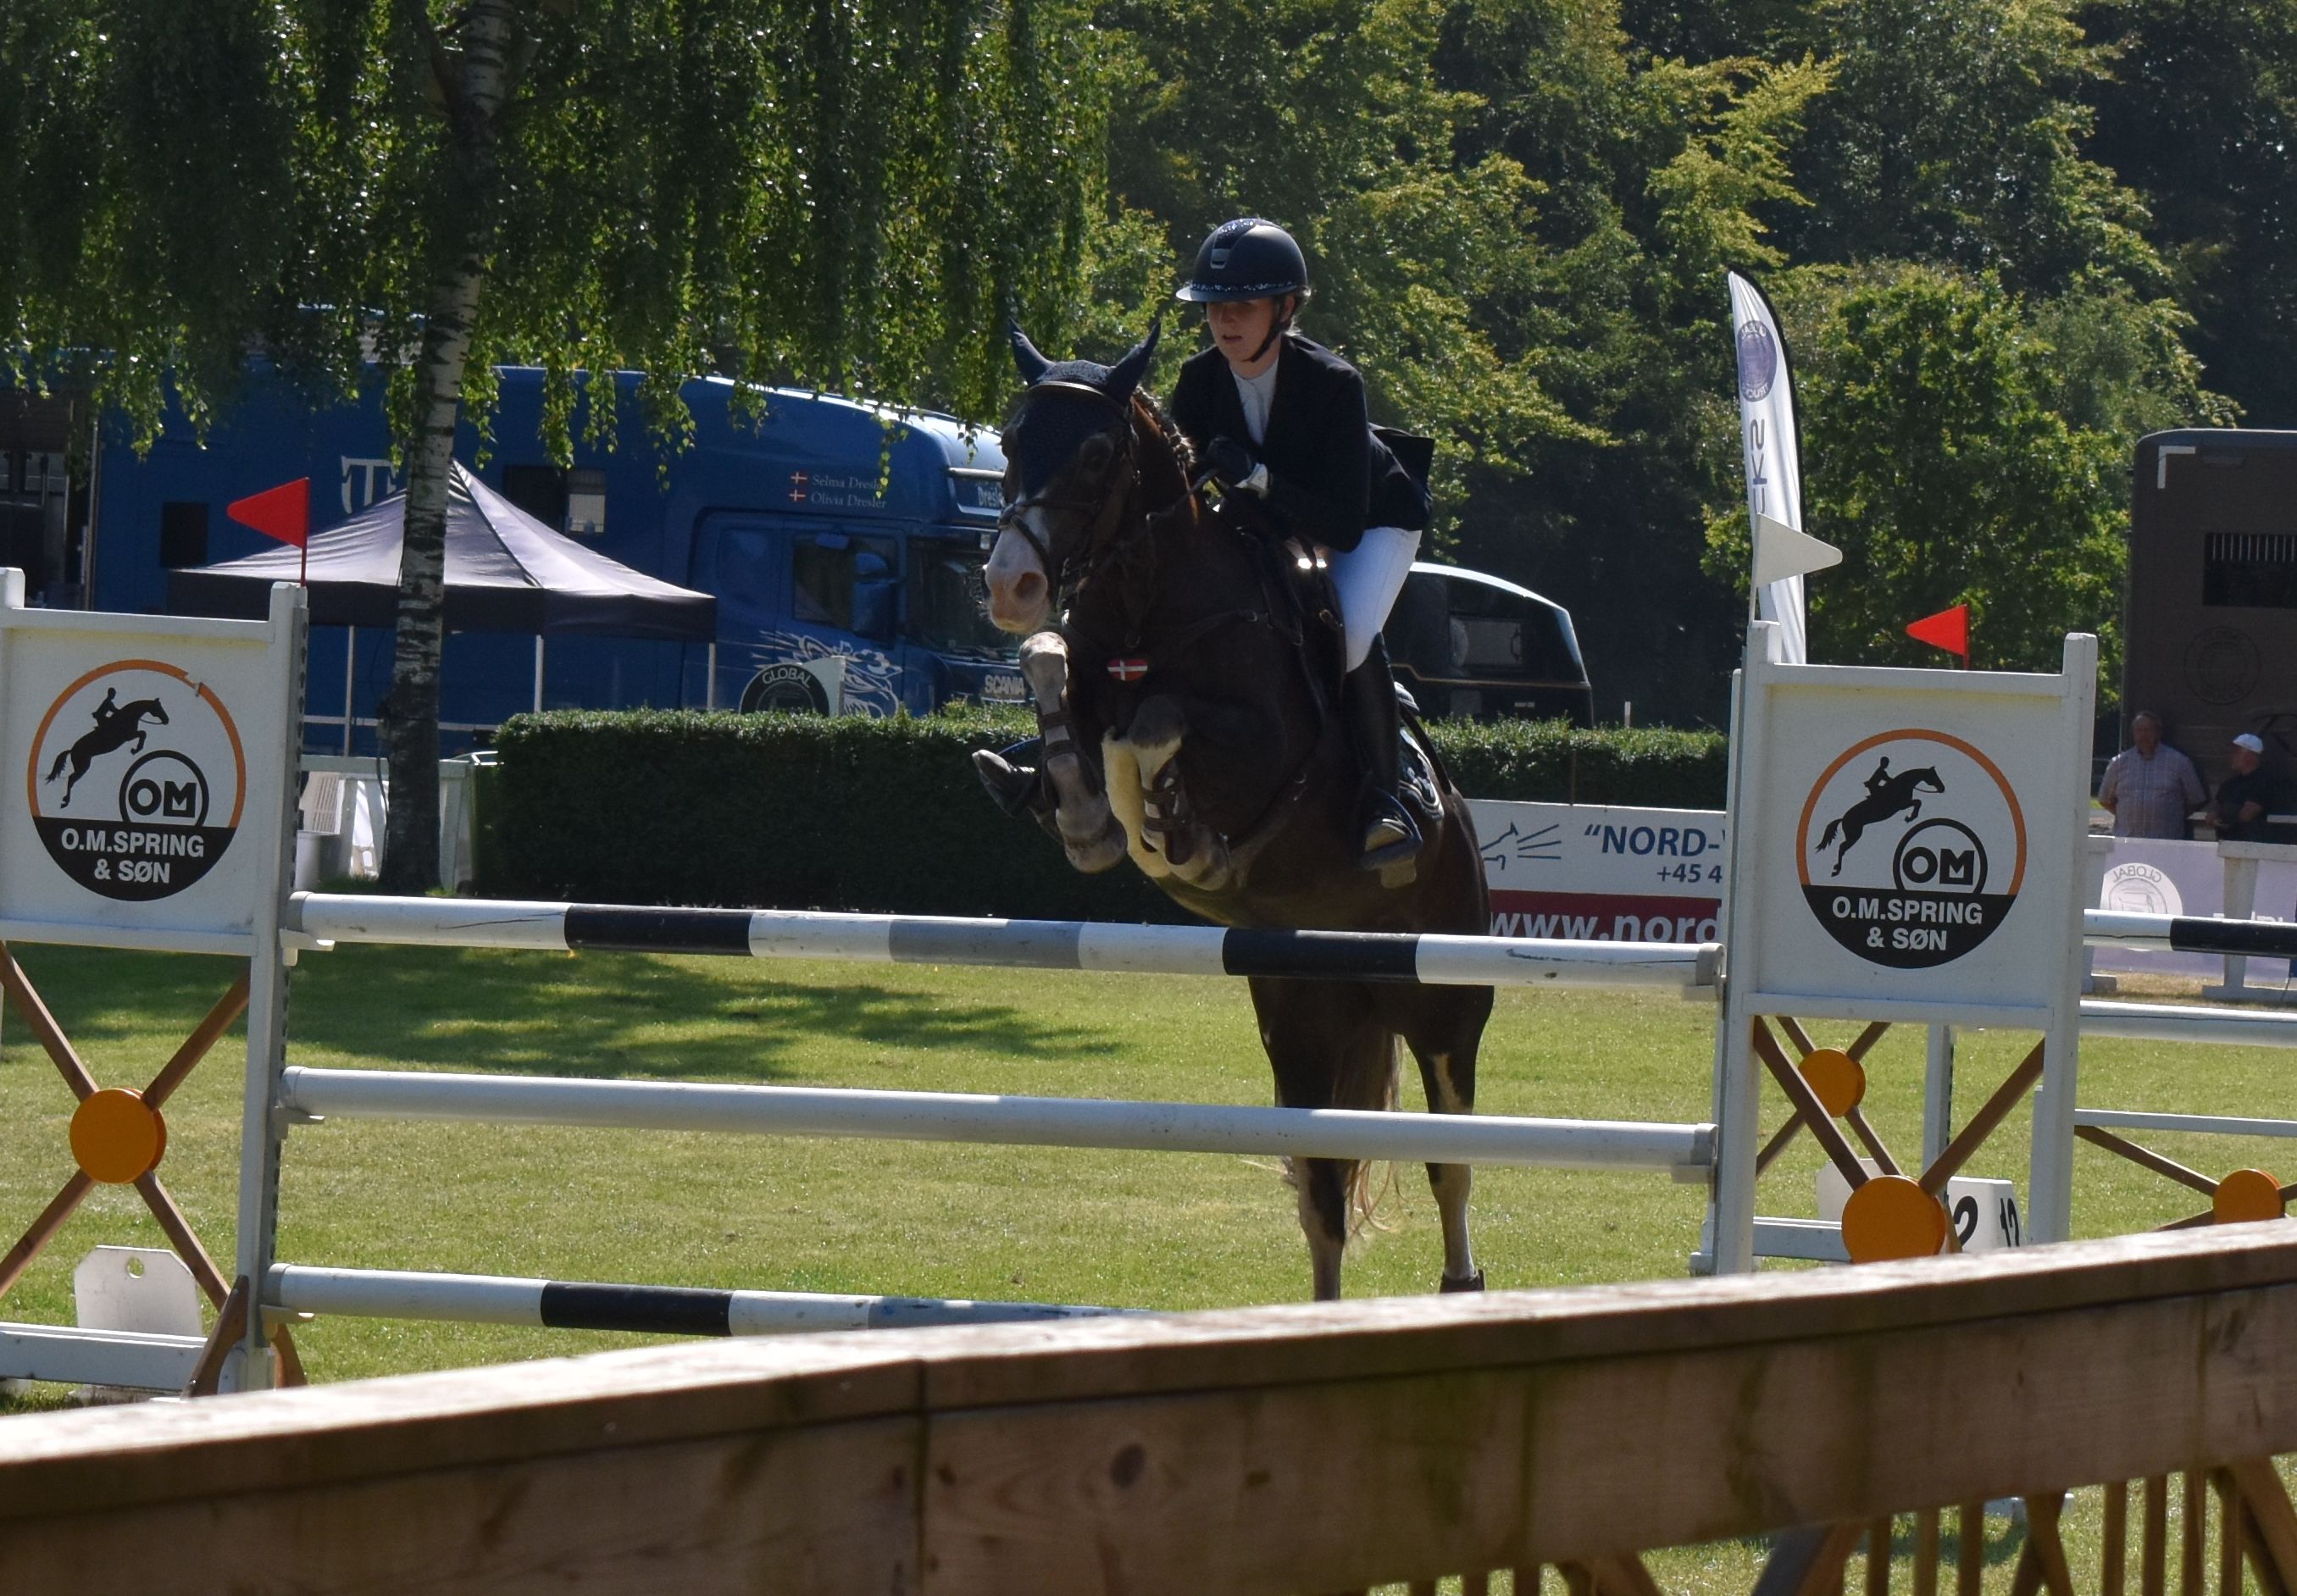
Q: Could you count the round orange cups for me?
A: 4